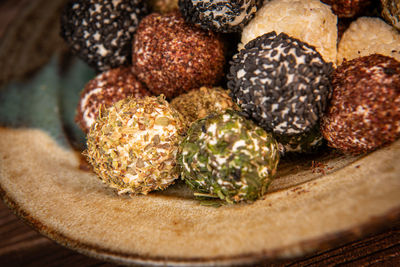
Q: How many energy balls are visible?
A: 15